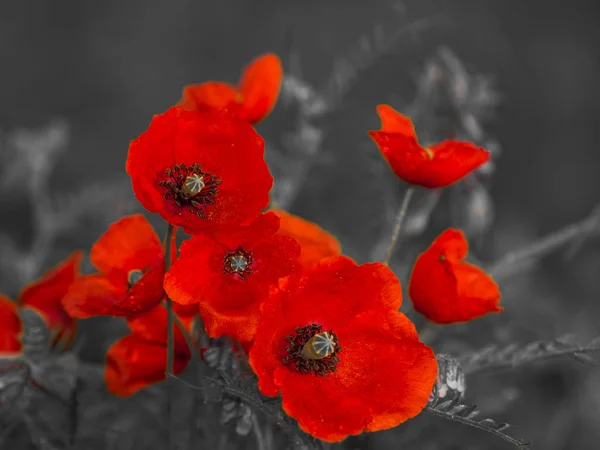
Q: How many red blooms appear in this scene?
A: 11